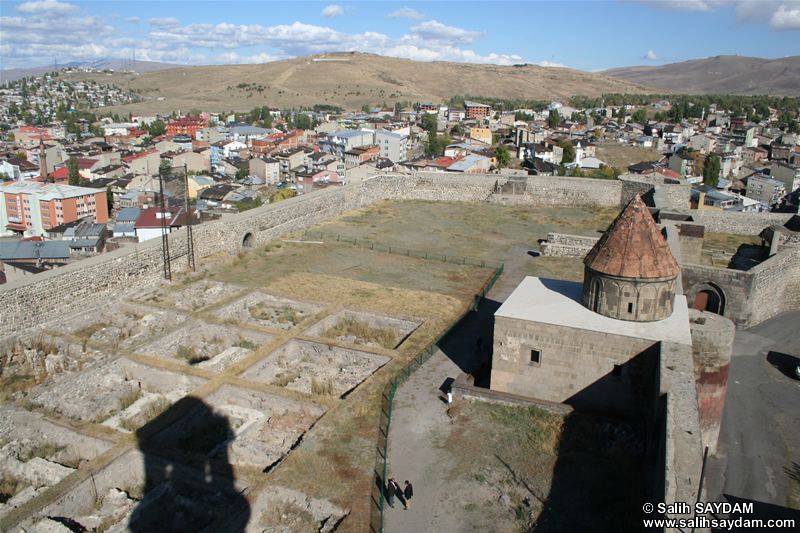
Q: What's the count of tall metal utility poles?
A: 2